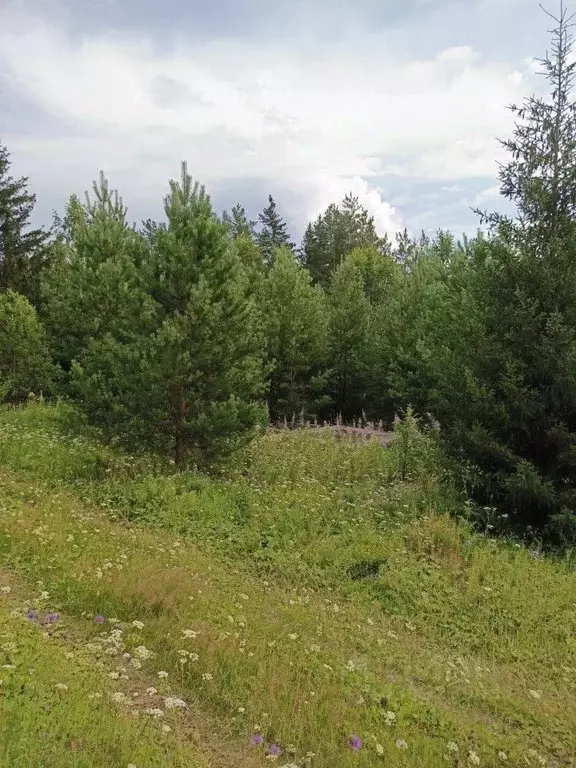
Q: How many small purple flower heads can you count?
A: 6